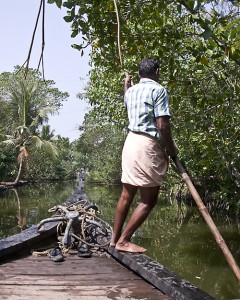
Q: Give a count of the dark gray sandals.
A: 2